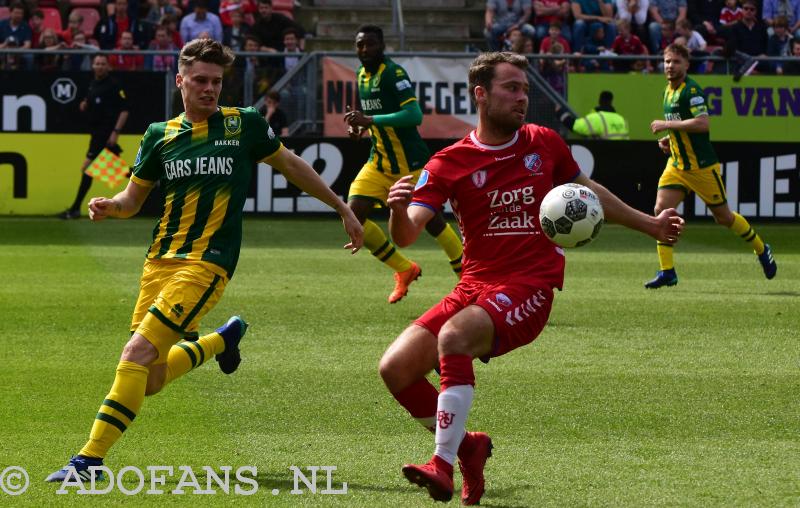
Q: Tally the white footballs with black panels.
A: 1